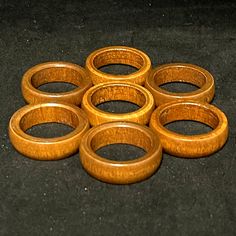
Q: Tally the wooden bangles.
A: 7